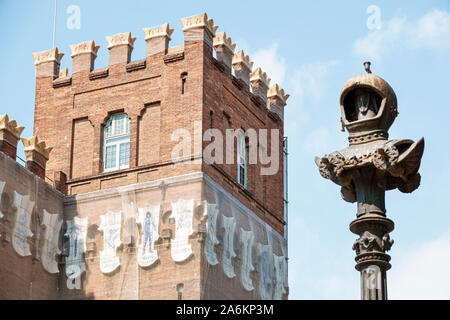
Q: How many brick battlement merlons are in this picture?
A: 11